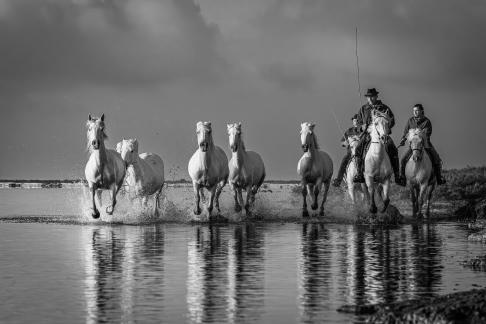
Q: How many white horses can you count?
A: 8